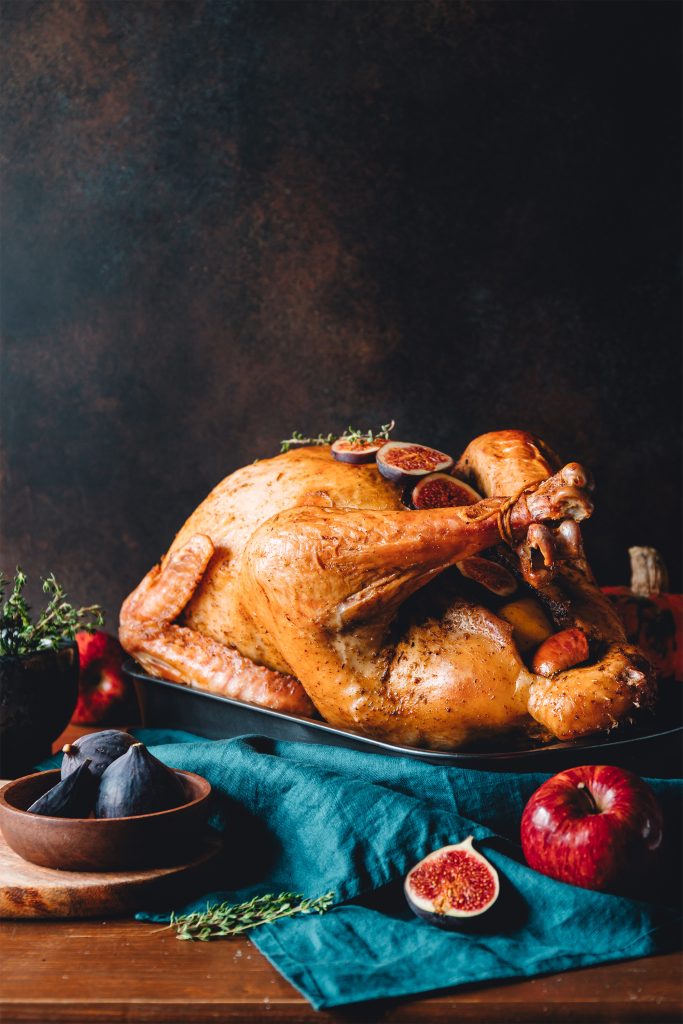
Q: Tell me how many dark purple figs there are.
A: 3